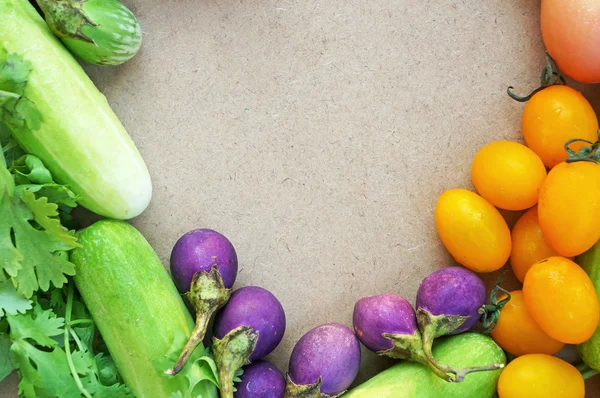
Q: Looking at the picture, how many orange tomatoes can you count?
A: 8